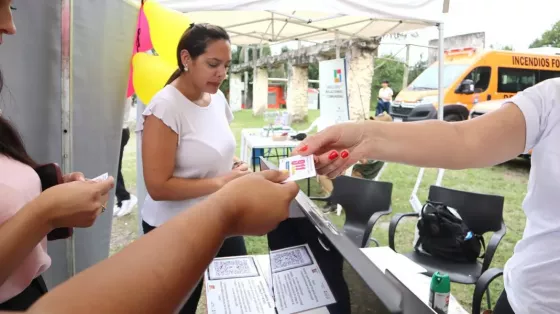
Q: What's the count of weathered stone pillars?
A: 4